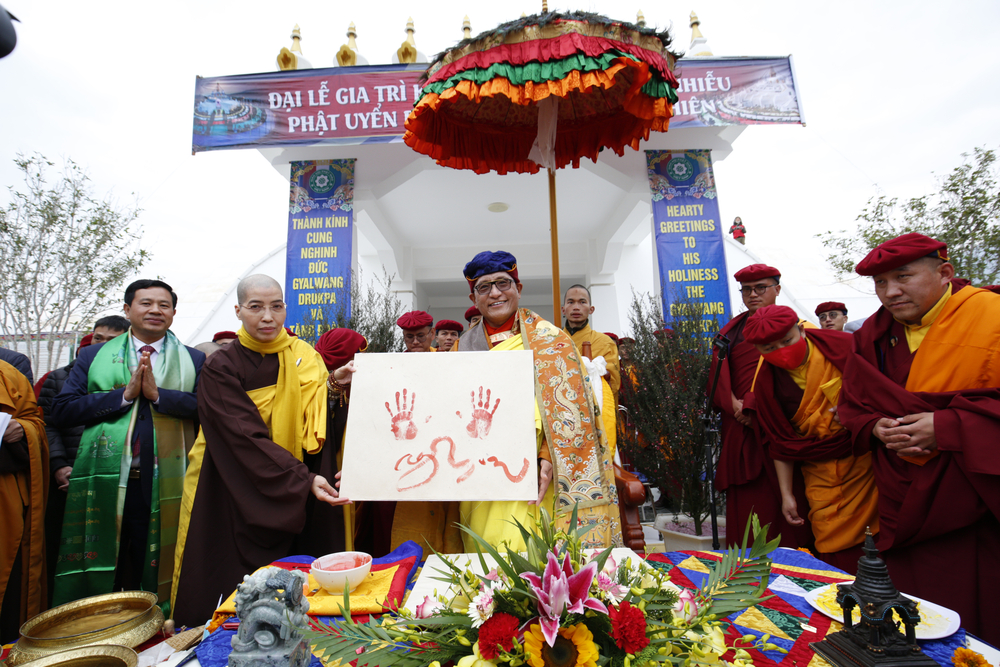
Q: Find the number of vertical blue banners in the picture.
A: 2